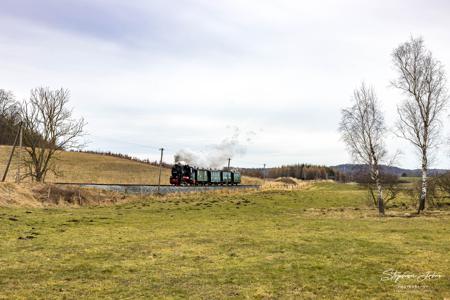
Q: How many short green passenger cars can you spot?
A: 4